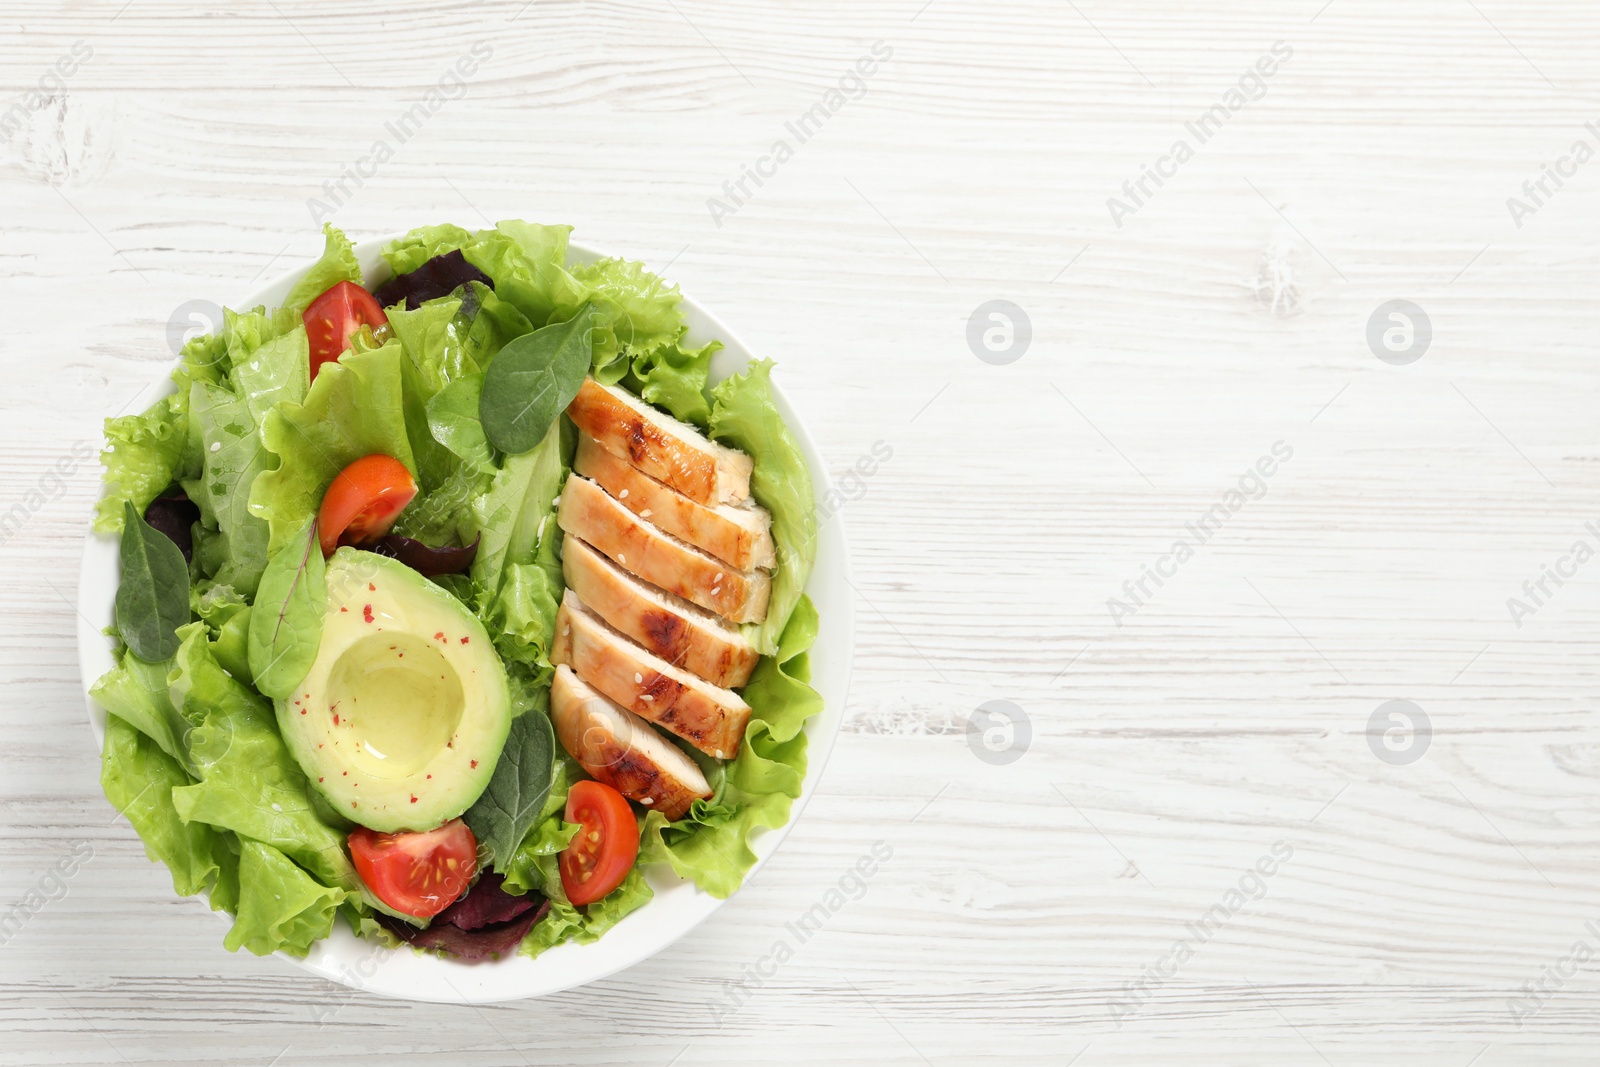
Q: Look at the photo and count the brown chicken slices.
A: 6